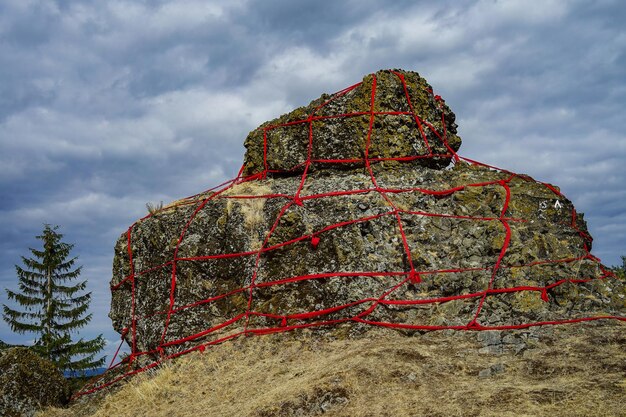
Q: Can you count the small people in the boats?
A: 0